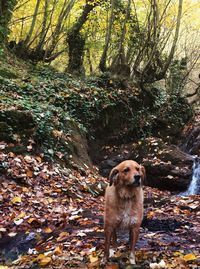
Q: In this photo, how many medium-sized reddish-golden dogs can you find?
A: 1